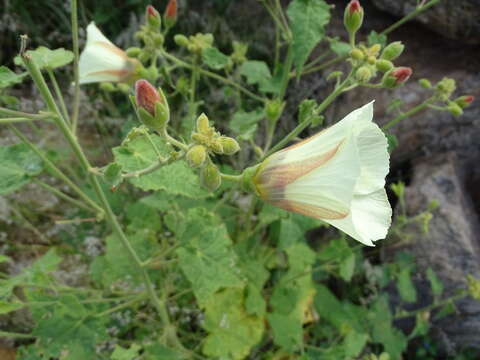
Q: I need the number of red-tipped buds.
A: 6